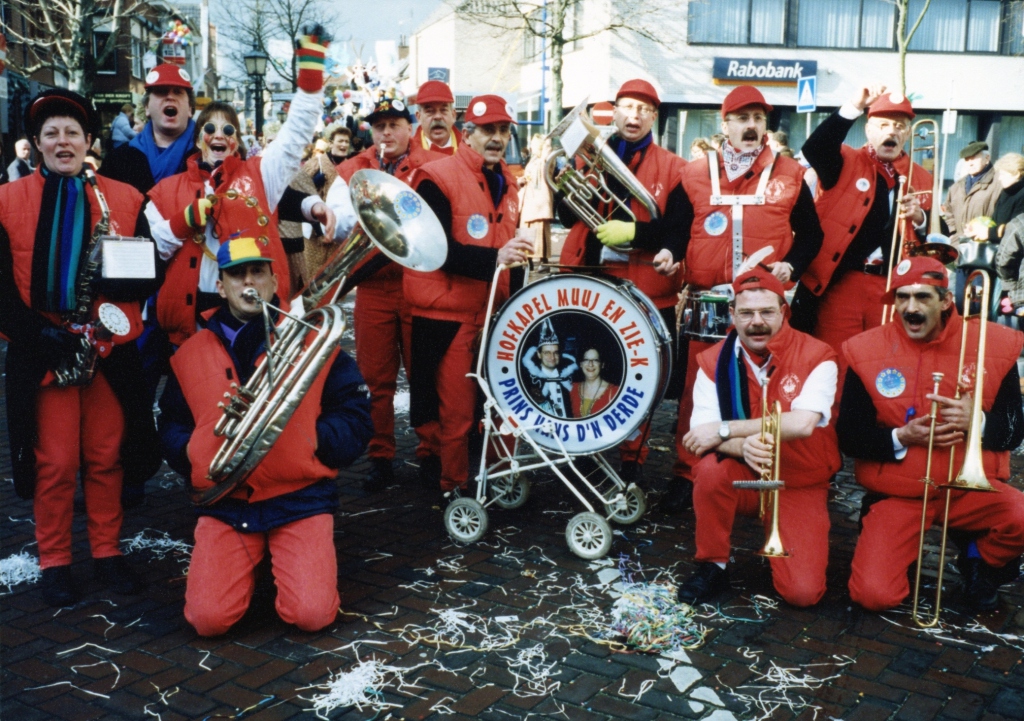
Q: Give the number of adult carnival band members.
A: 12